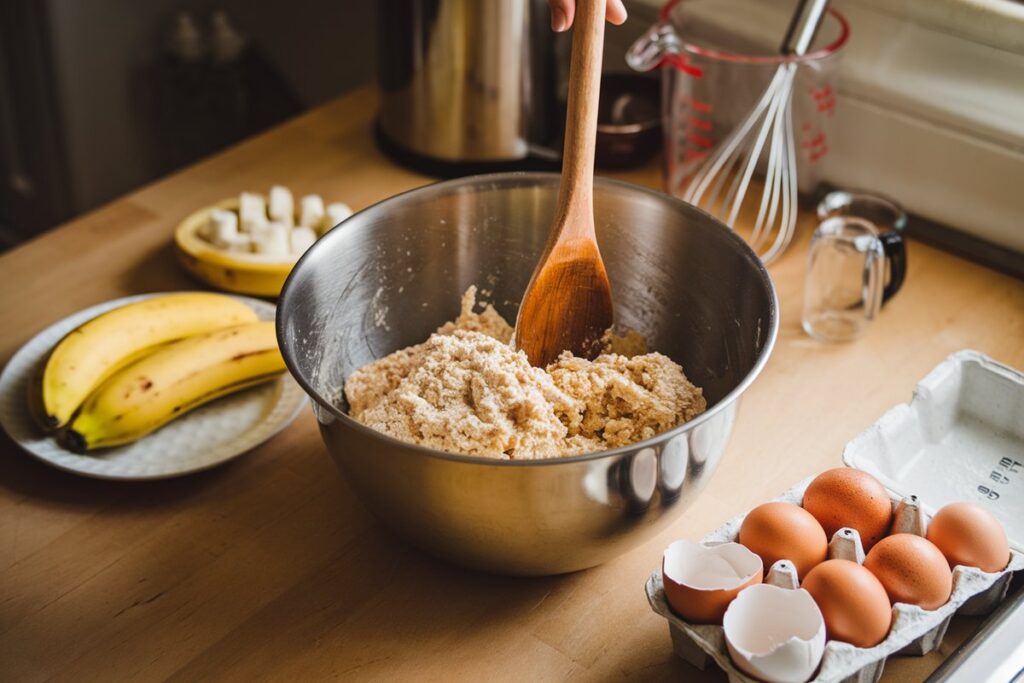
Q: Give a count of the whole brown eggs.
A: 5